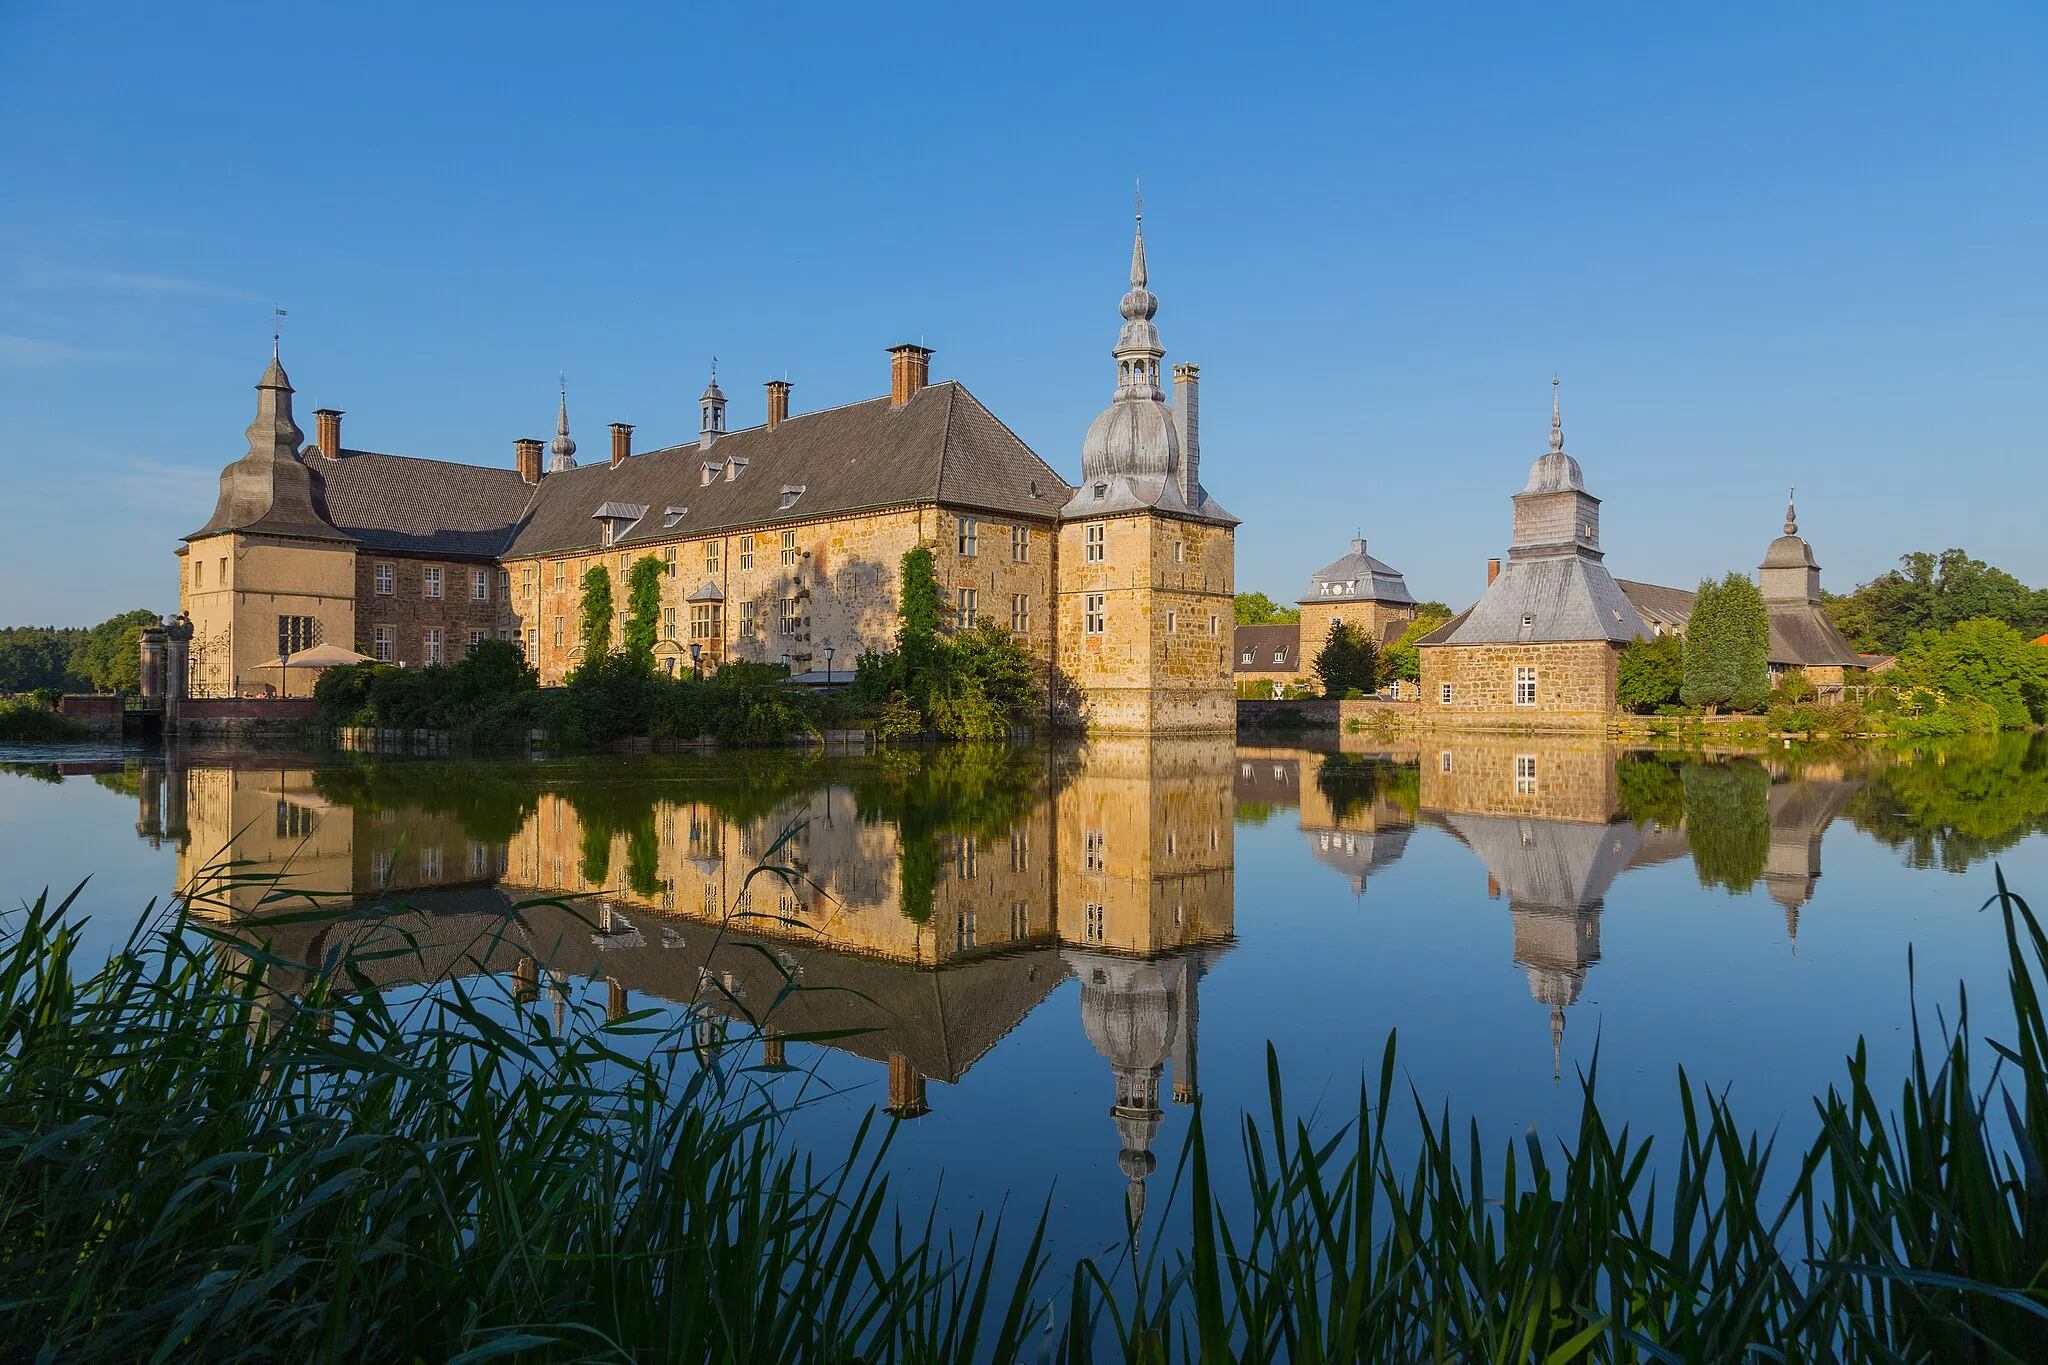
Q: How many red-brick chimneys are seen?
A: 6